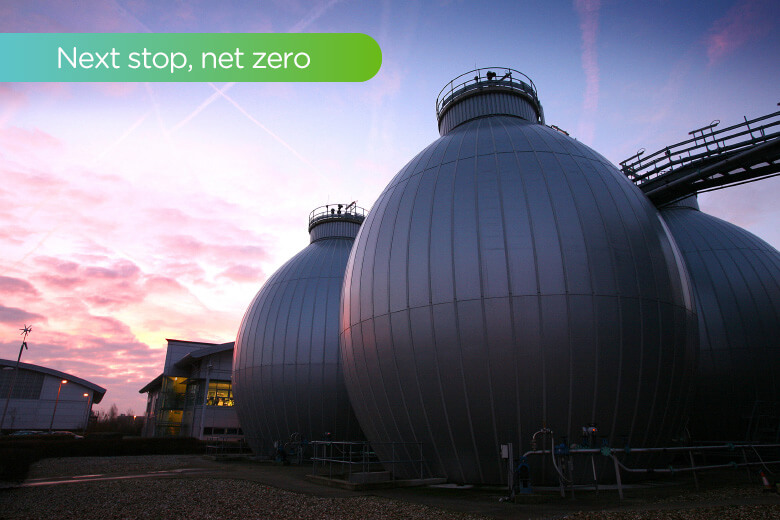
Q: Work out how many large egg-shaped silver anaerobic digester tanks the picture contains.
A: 3